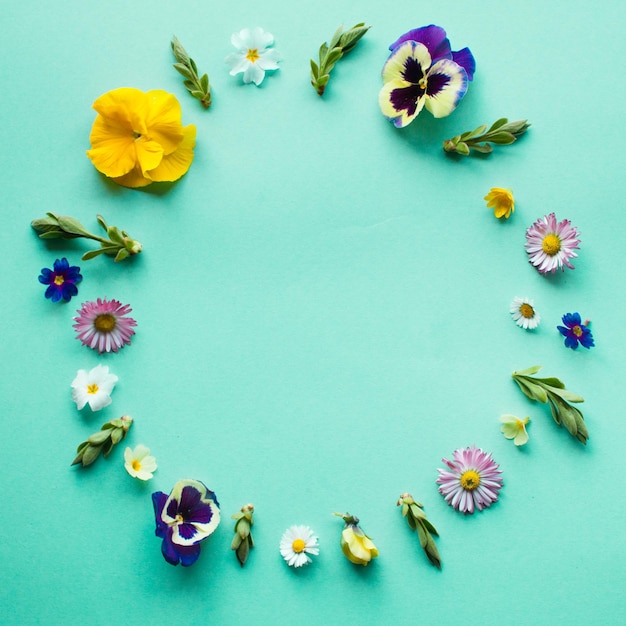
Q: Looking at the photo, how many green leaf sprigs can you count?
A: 8